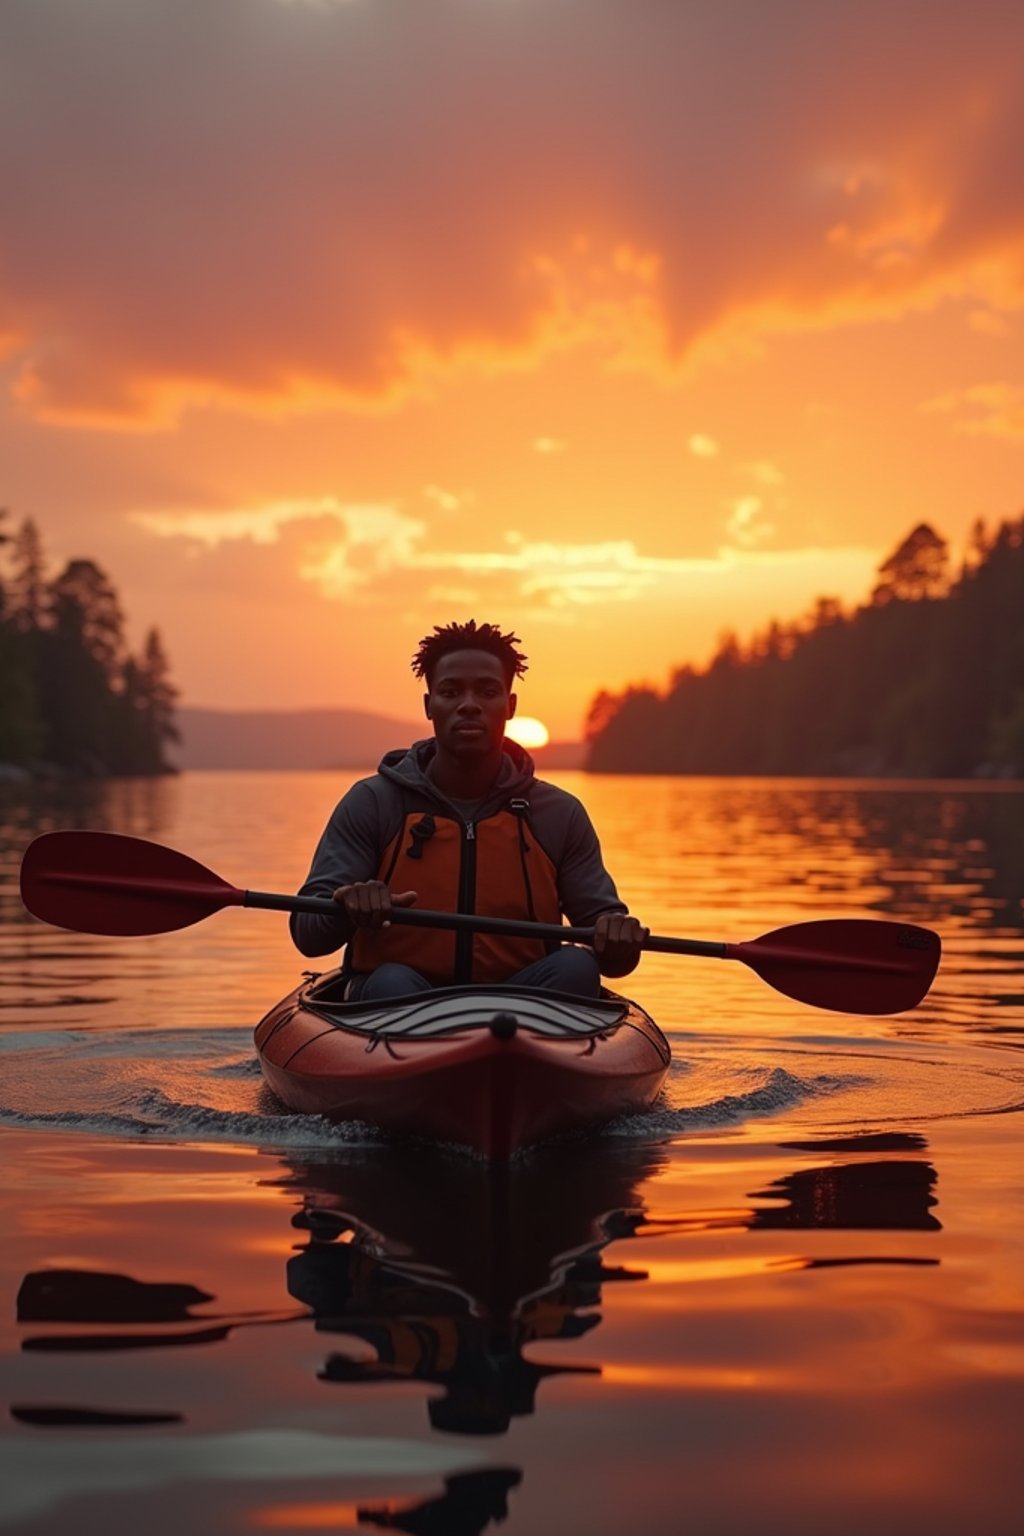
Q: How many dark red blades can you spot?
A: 2